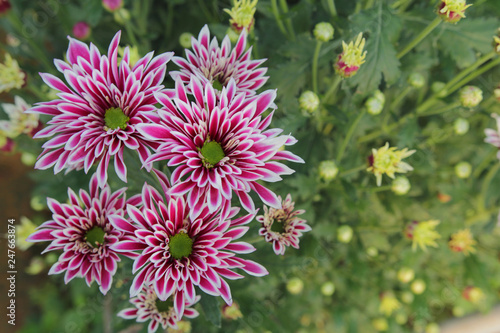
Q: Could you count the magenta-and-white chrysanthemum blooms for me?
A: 7